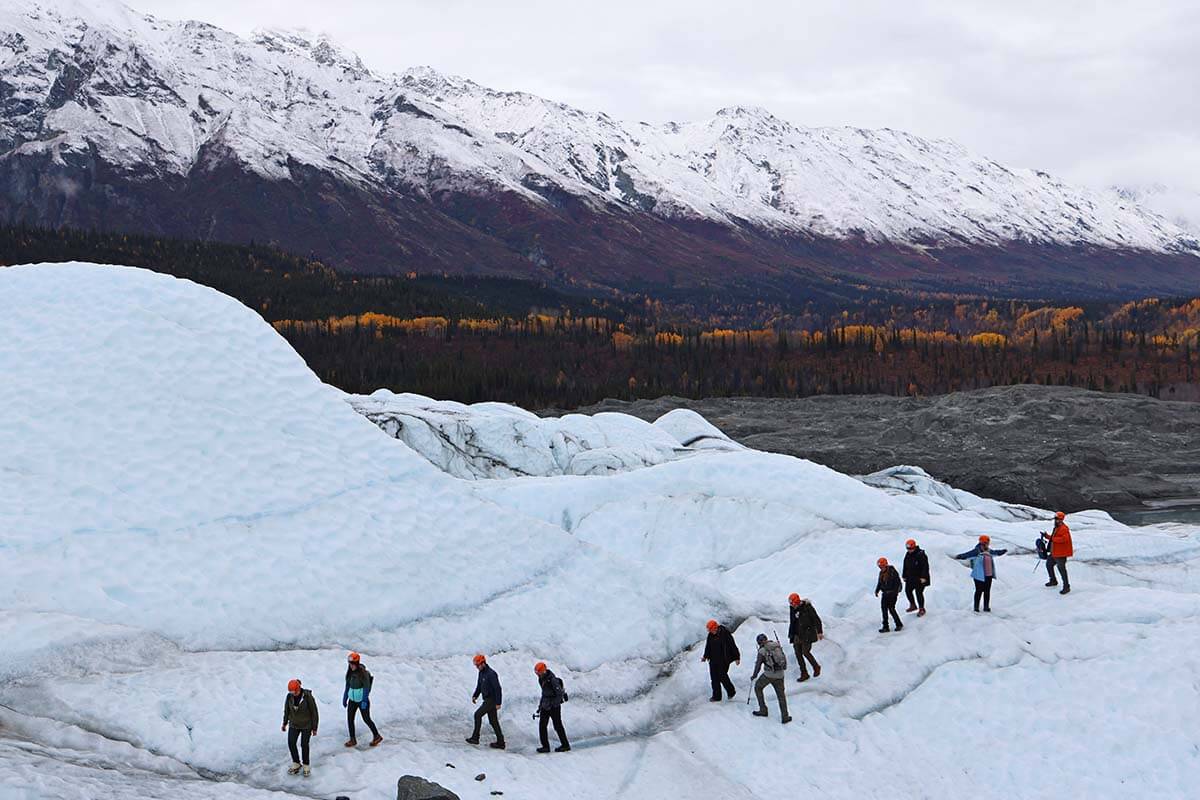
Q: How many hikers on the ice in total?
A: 11